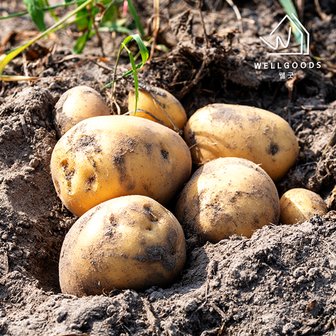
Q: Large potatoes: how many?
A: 4